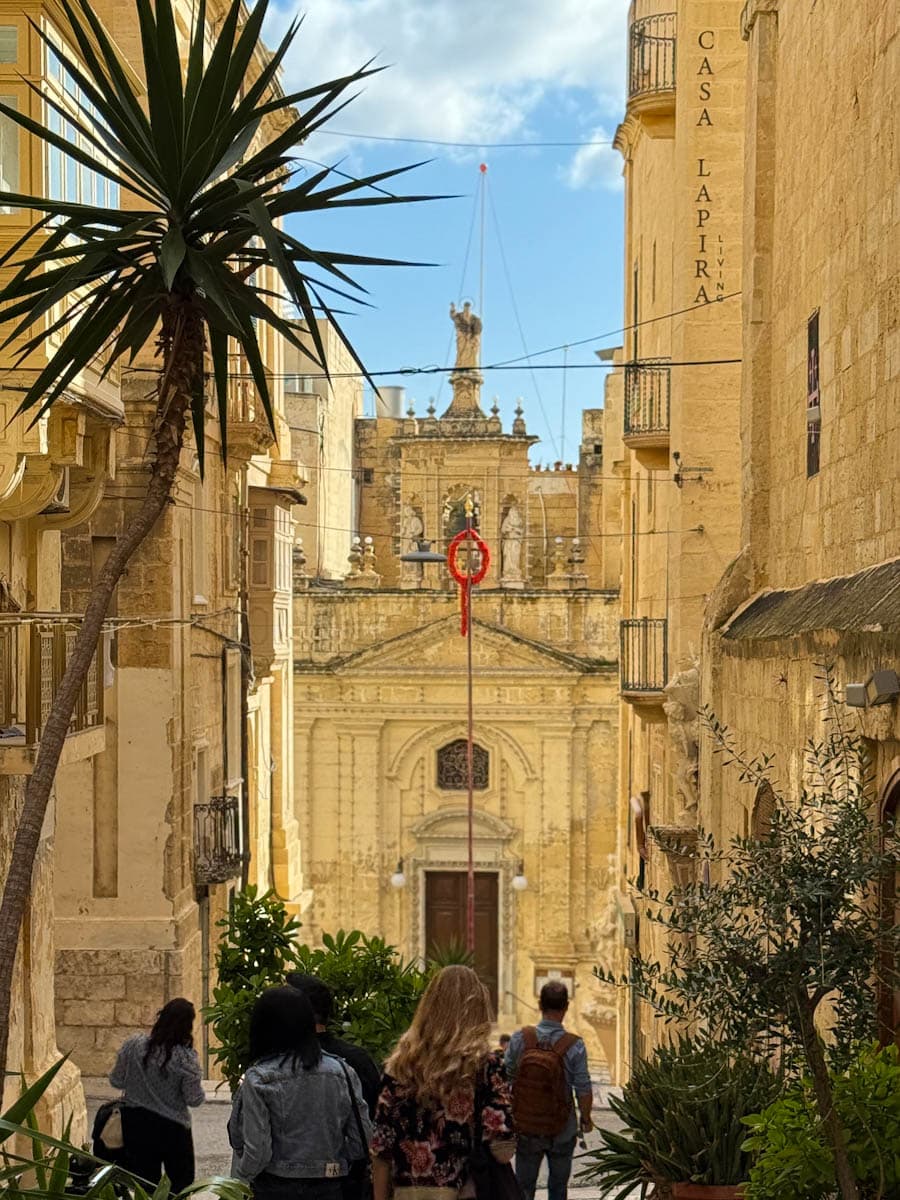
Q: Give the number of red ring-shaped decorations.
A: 1